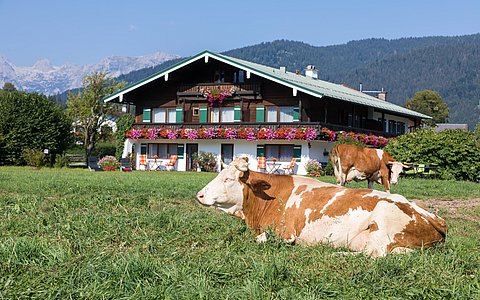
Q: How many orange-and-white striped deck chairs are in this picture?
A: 4